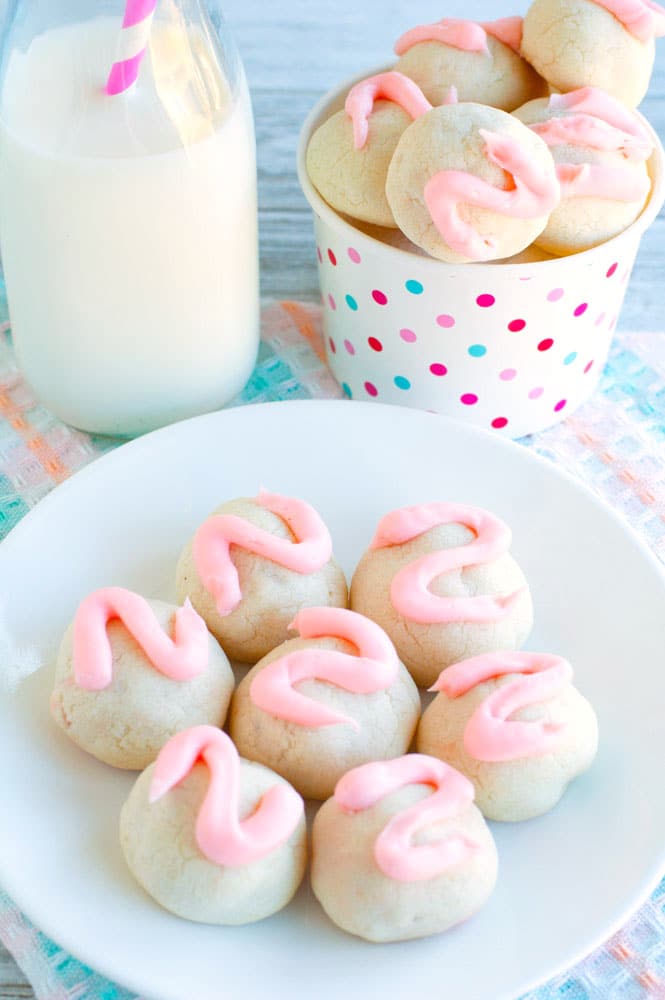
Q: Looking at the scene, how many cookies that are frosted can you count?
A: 12